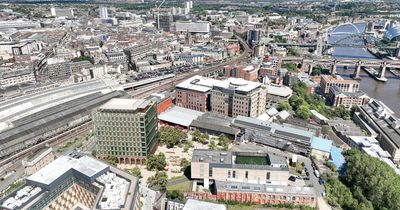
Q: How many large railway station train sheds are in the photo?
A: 1